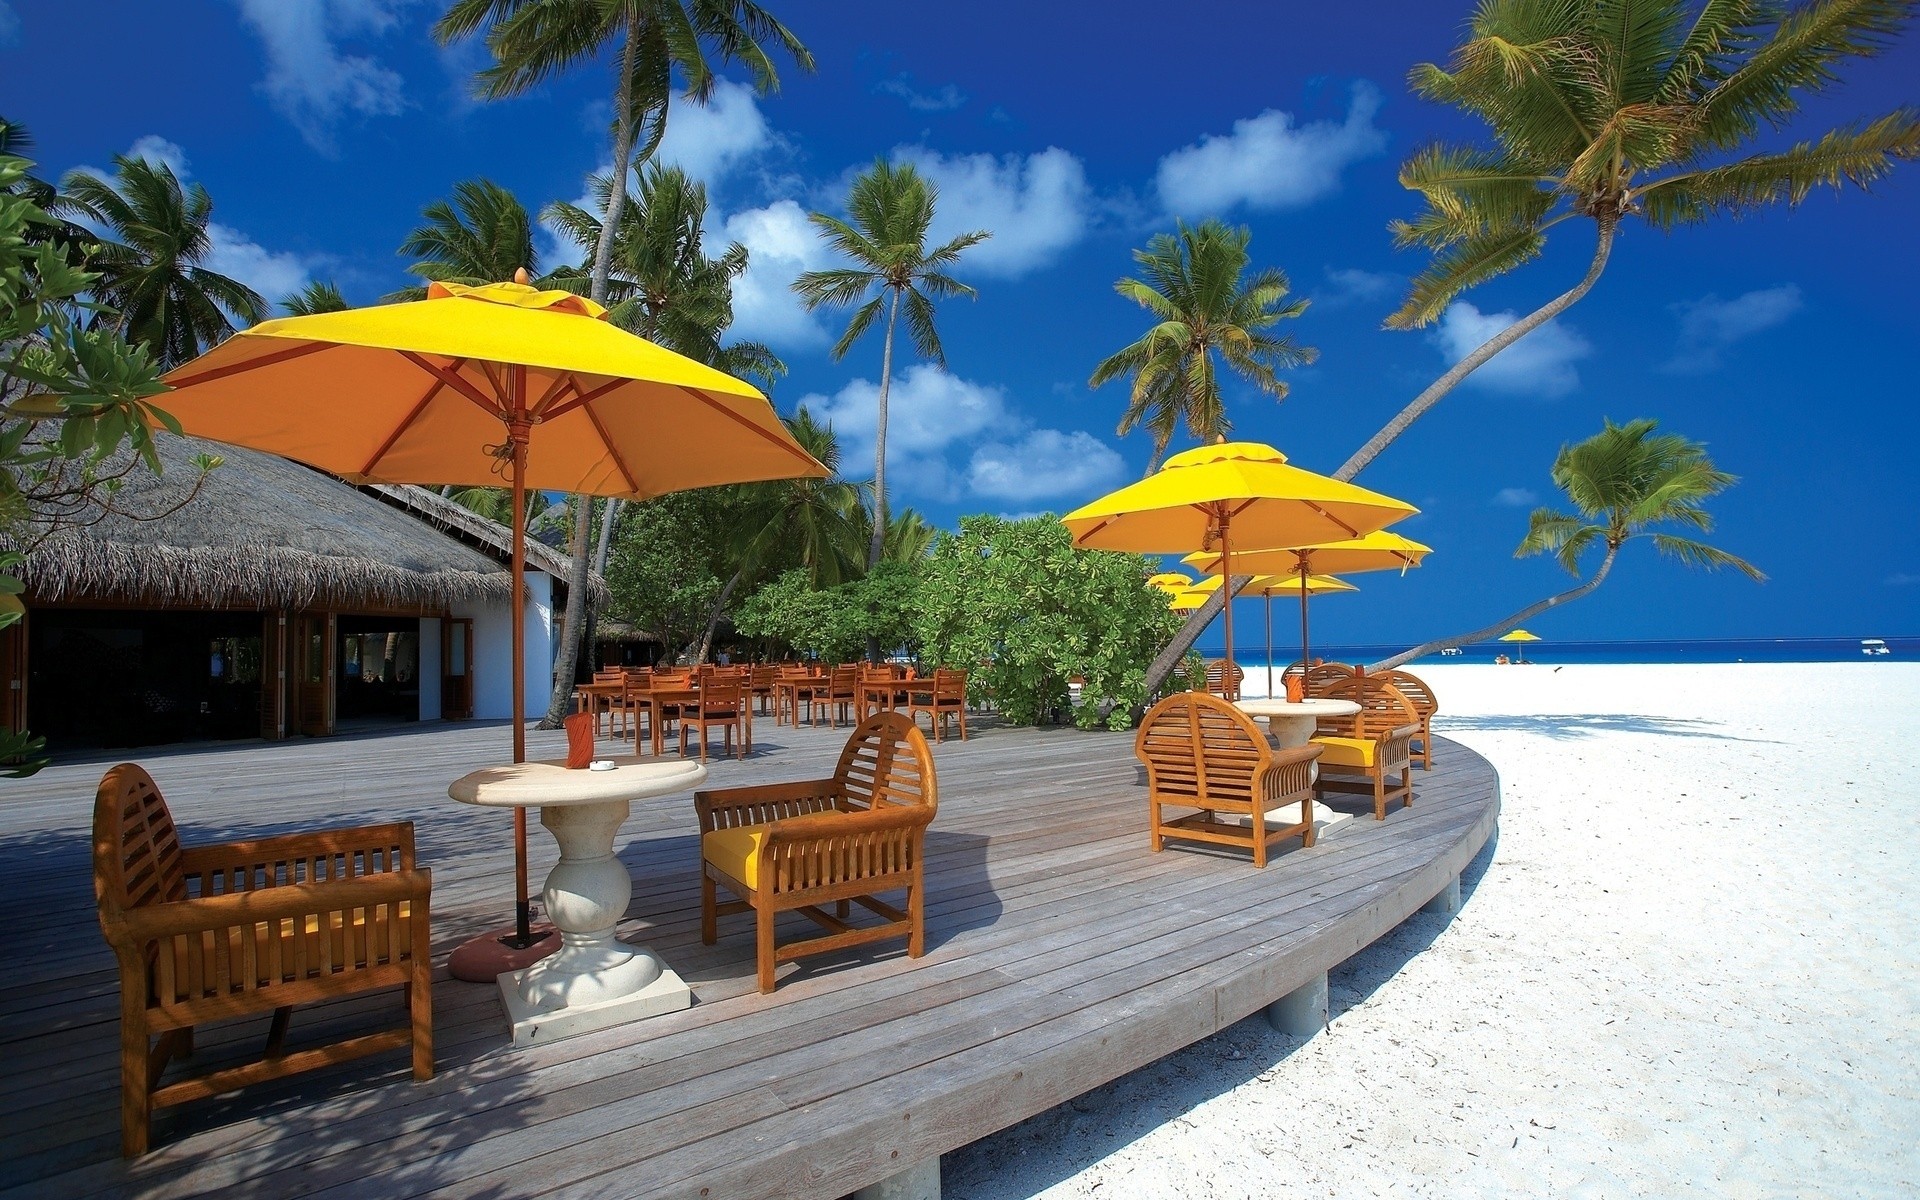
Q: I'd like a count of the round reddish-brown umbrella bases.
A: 1